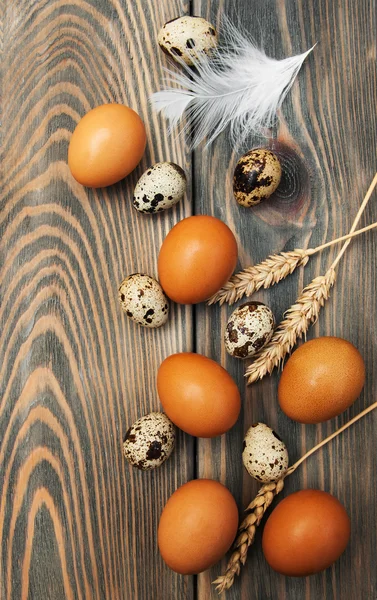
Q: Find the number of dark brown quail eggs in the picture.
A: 1